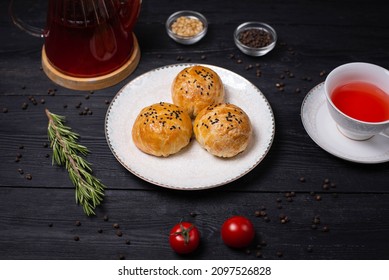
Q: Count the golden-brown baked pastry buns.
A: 3